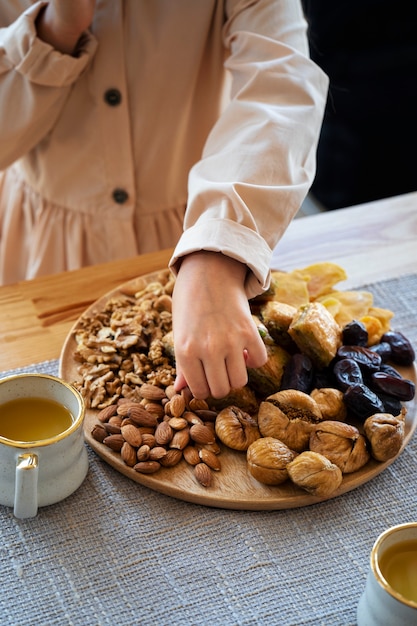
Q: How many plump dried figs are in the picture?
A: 7